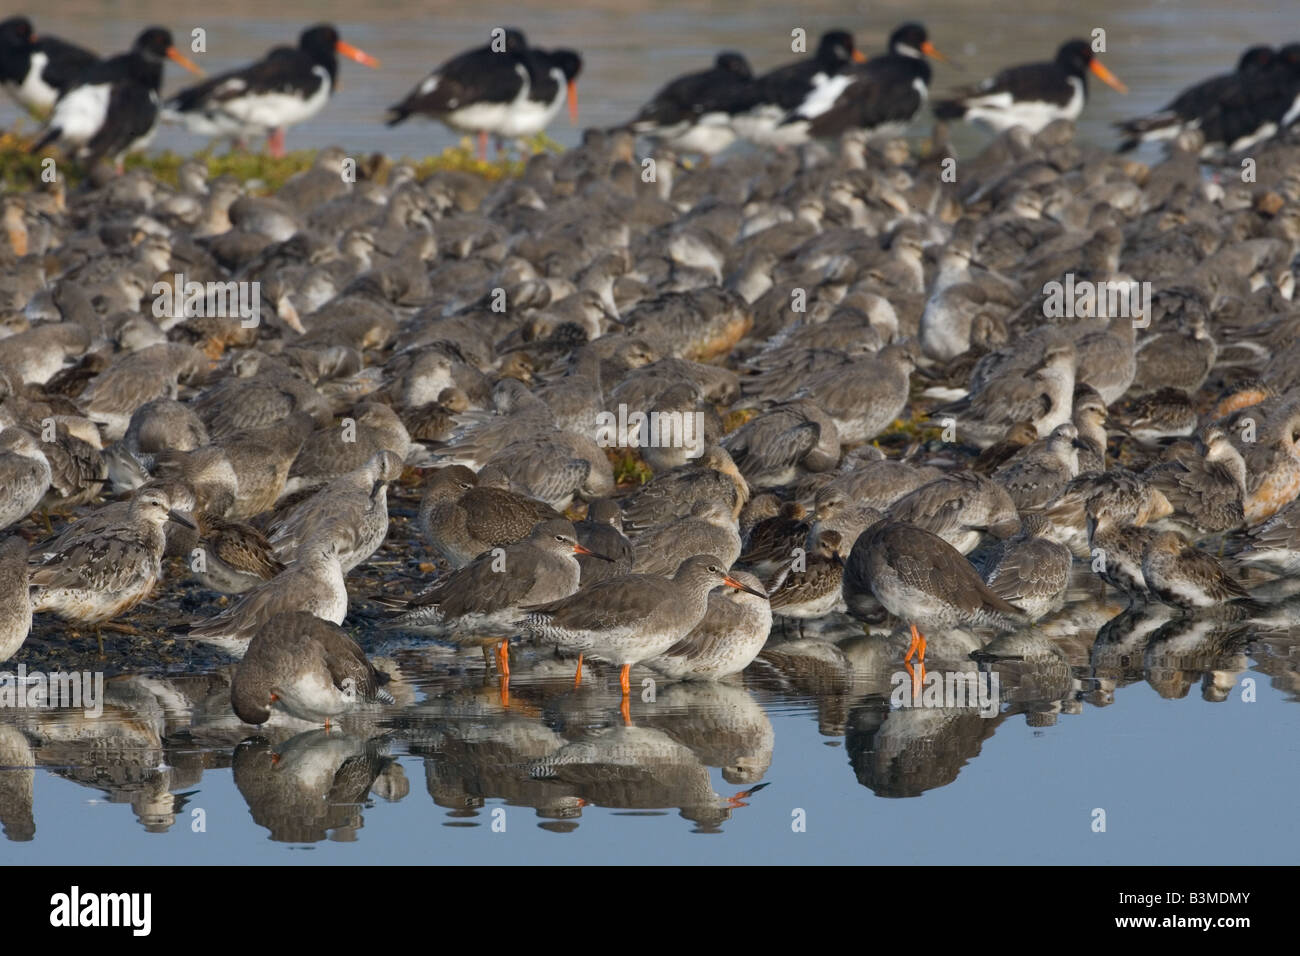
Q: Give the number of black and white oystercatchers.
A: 11